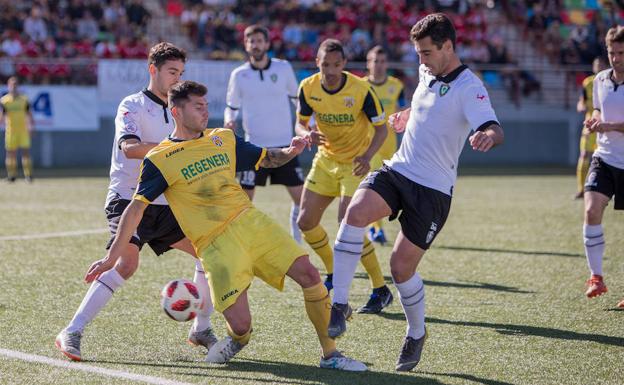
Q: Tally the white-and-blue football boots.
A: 2